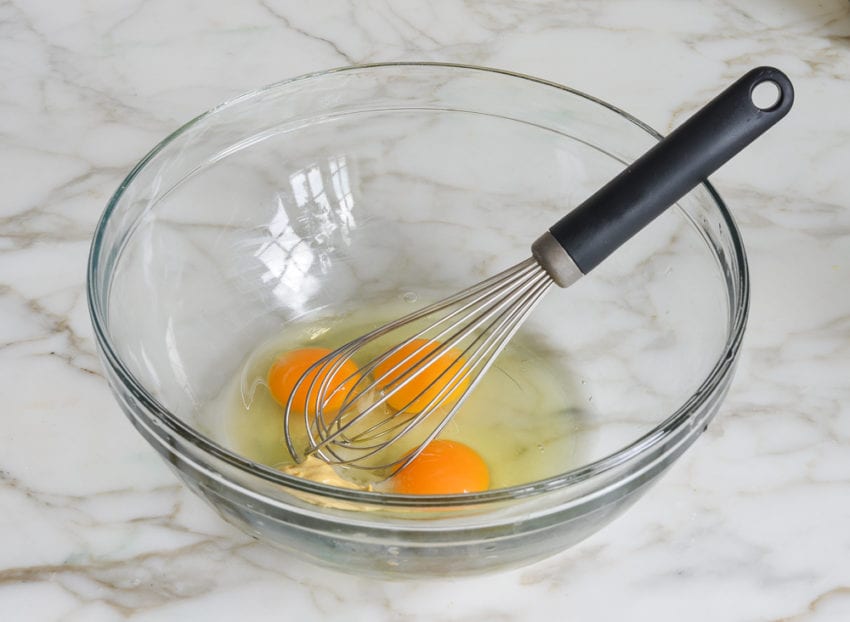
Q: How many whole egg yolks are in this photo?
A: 3